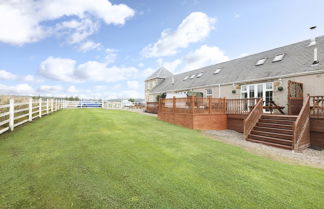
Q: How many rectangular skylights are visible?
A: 6